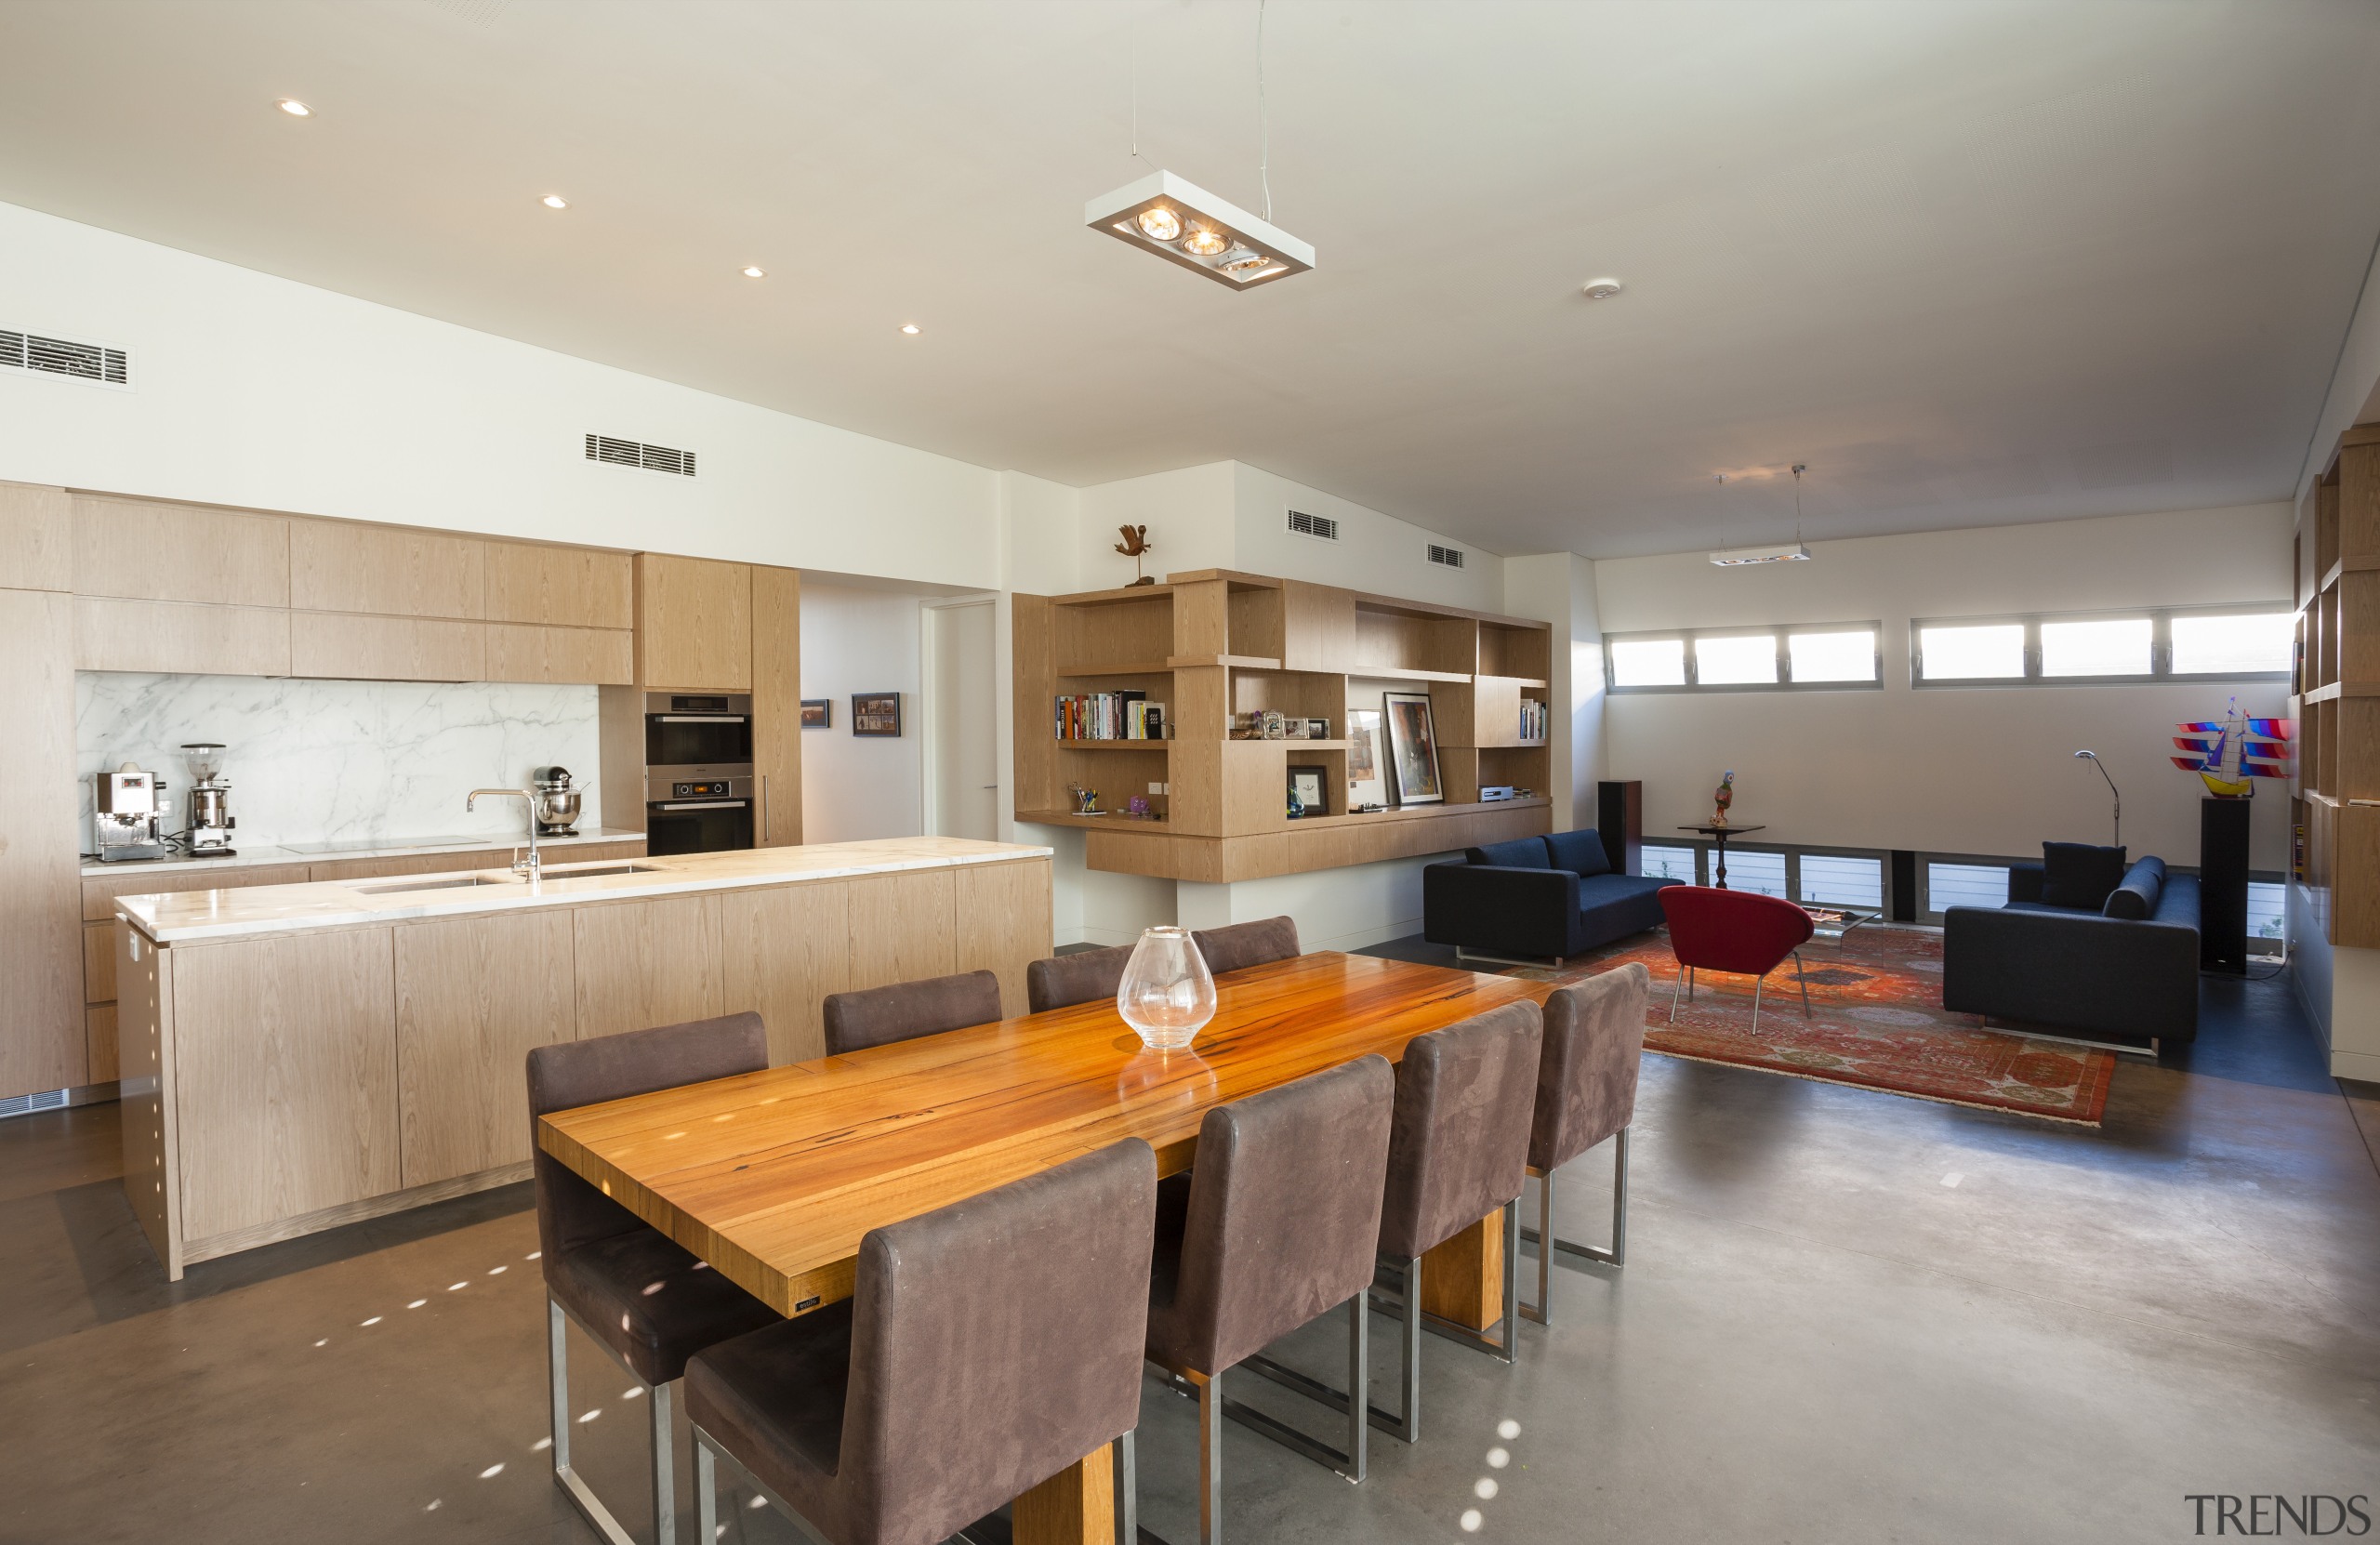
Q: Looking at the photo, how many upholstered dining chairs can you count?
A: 8